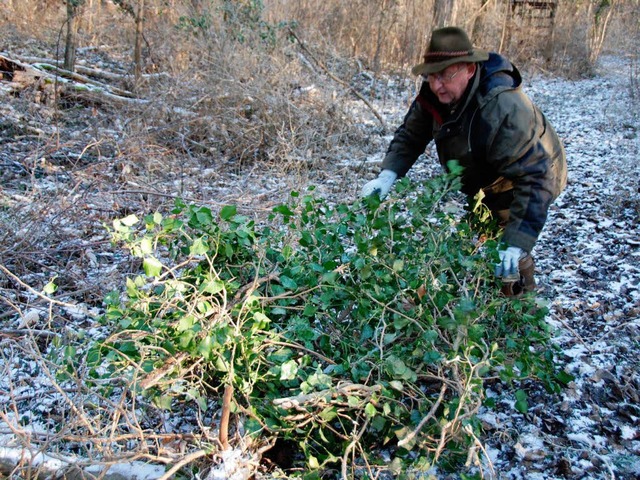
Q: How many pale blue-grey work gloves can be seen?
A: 2